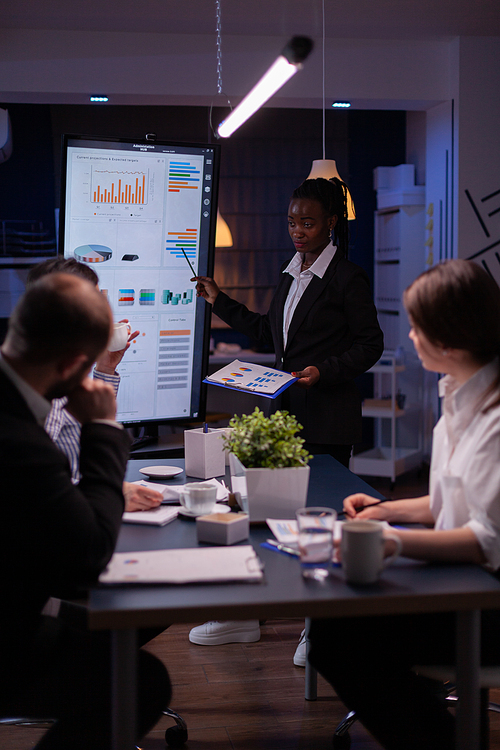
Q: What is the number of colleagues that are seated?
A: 3